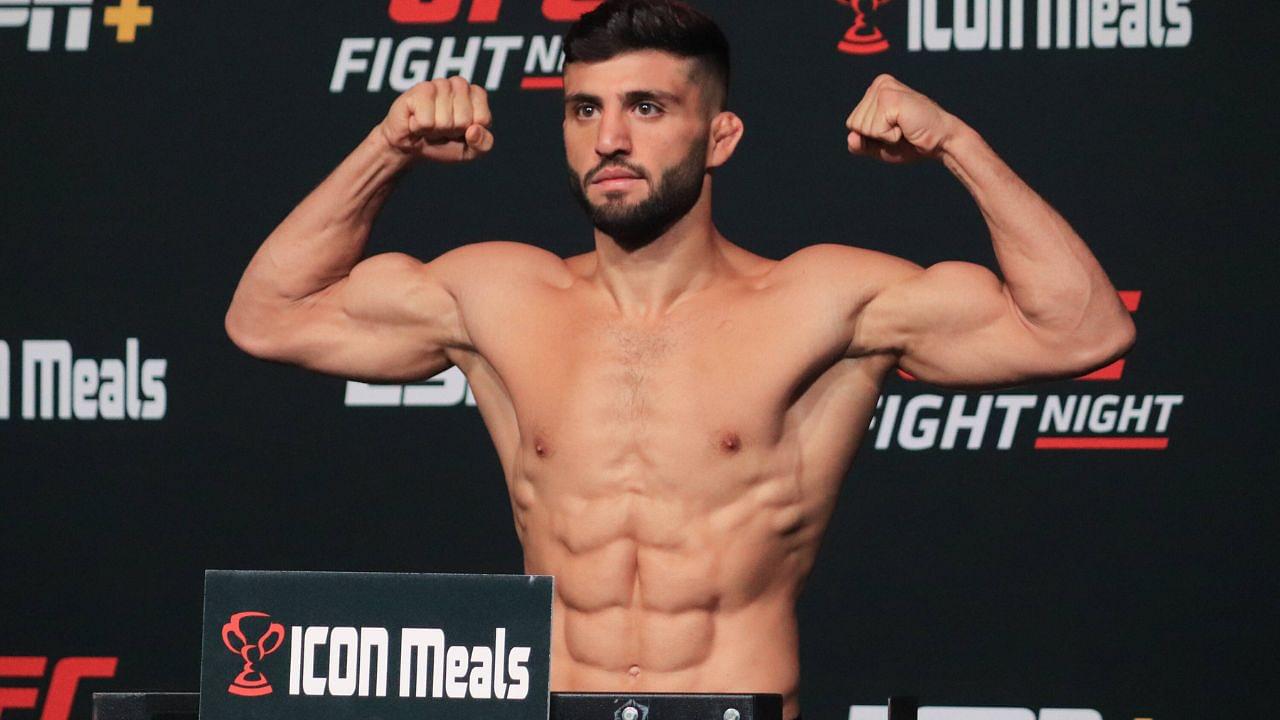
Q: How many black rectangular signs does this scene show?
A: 1